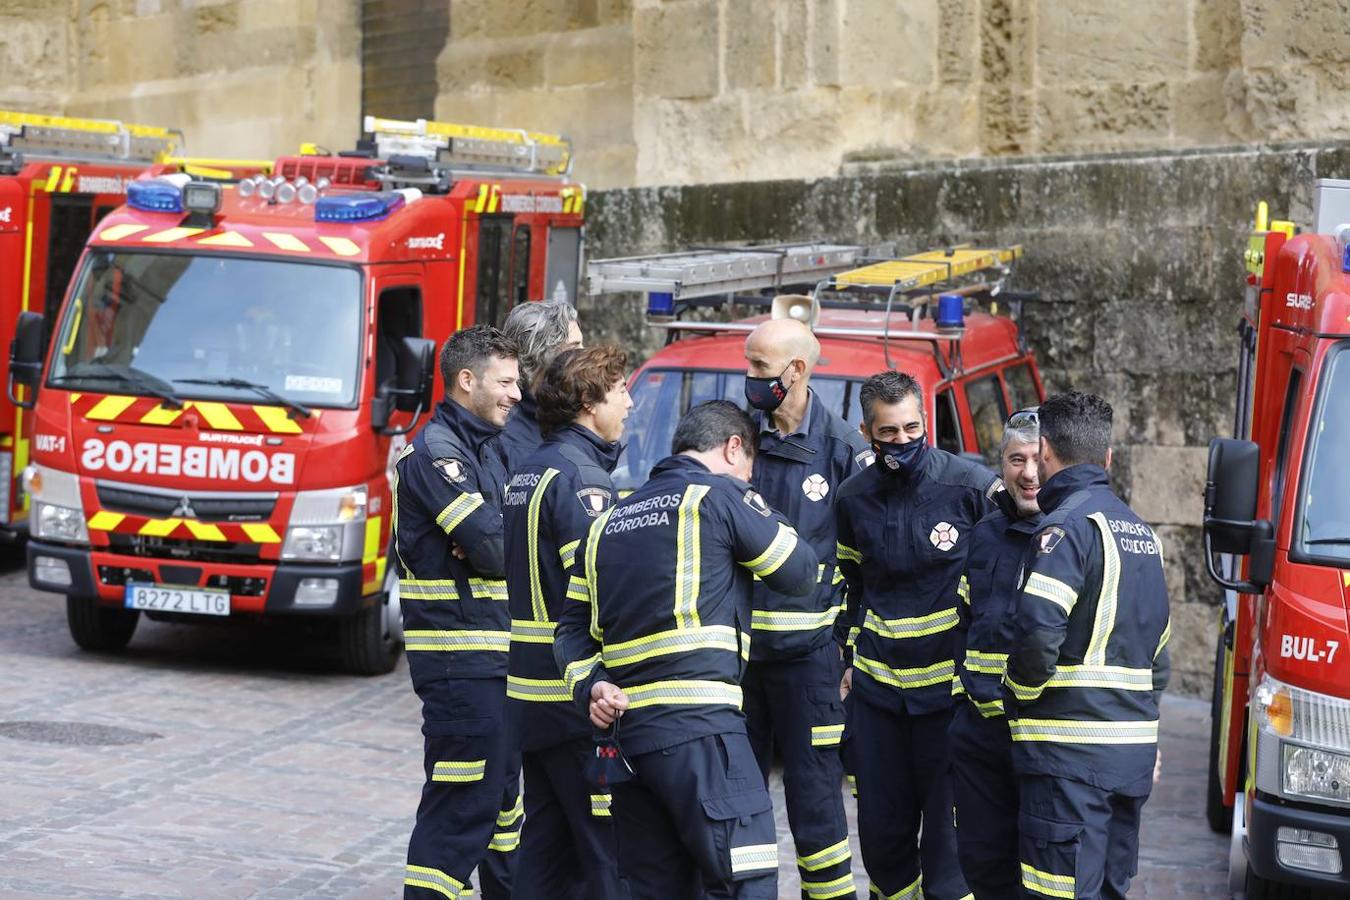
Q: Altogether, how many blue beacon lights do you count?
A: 5